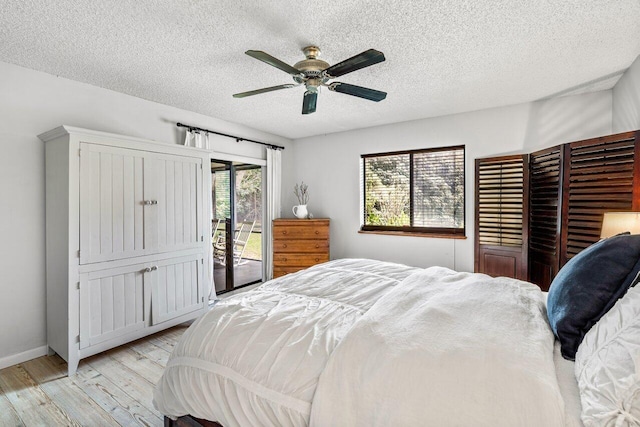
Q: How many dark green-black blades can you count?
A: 5